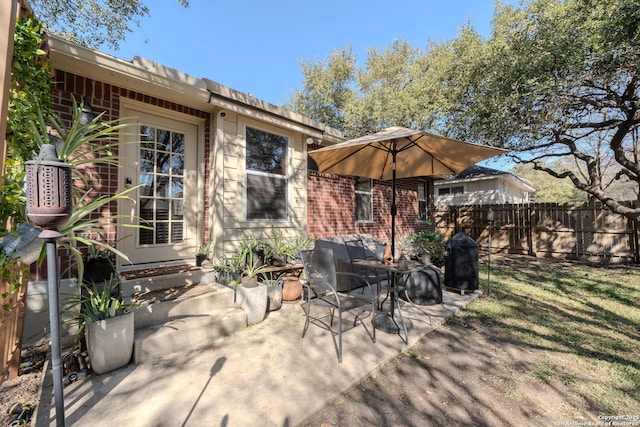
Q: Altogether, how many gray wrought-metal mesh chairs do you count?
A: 2